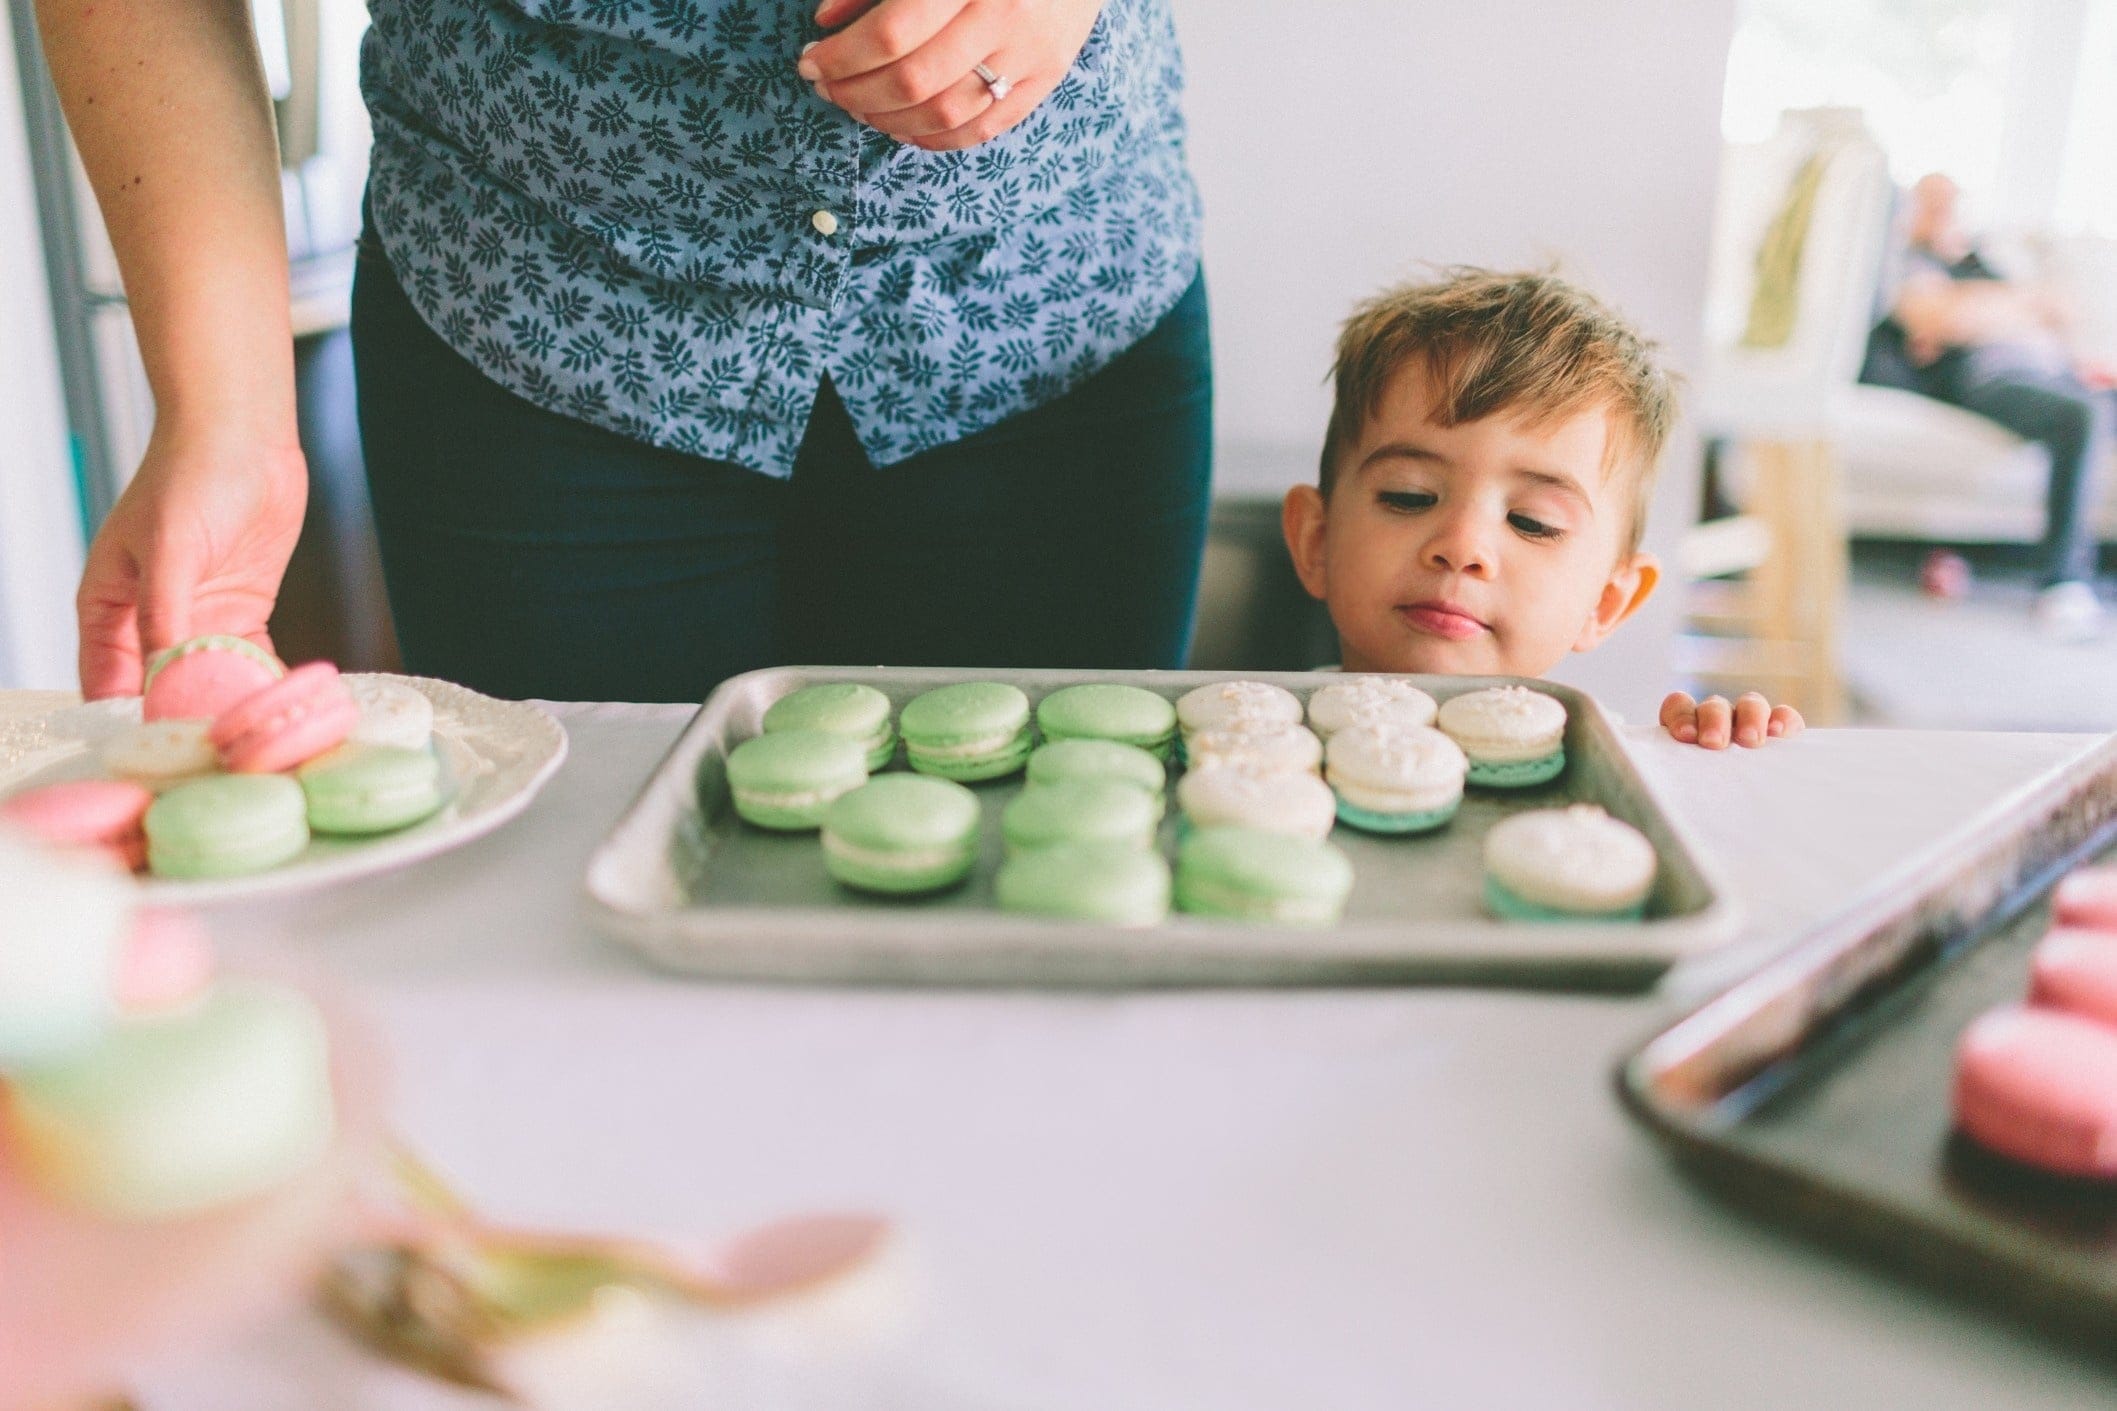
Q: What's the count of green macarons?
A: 12